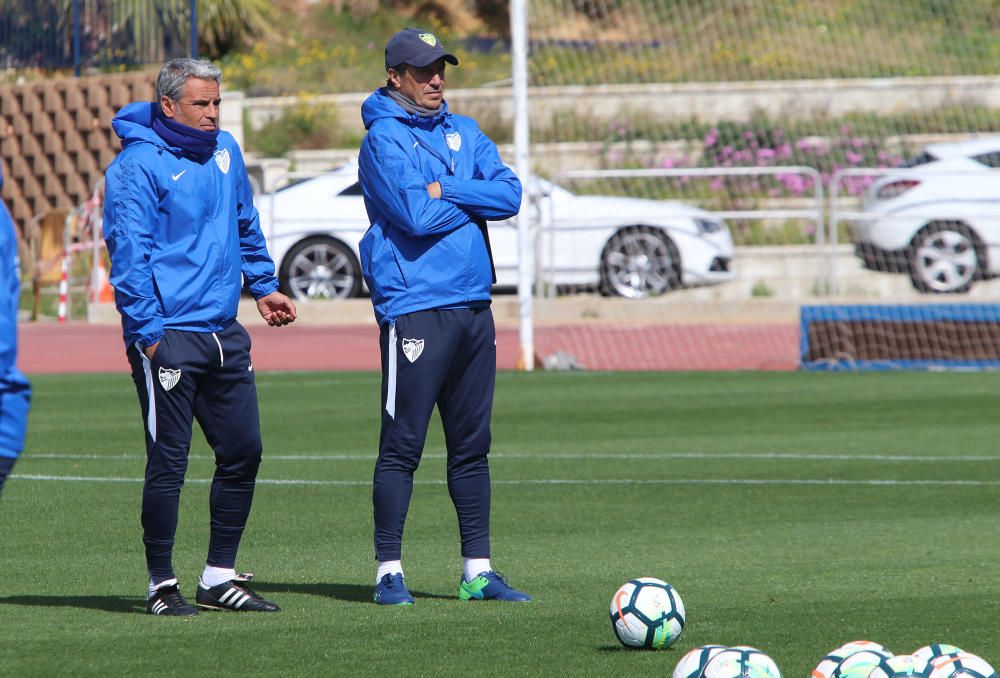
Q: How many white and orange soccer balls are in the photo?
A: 8